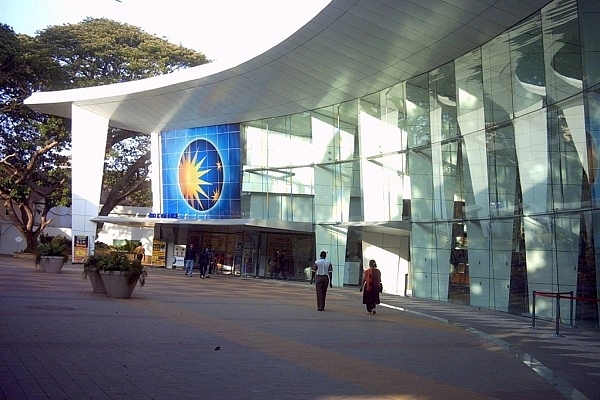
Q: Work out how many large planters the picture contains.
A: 3